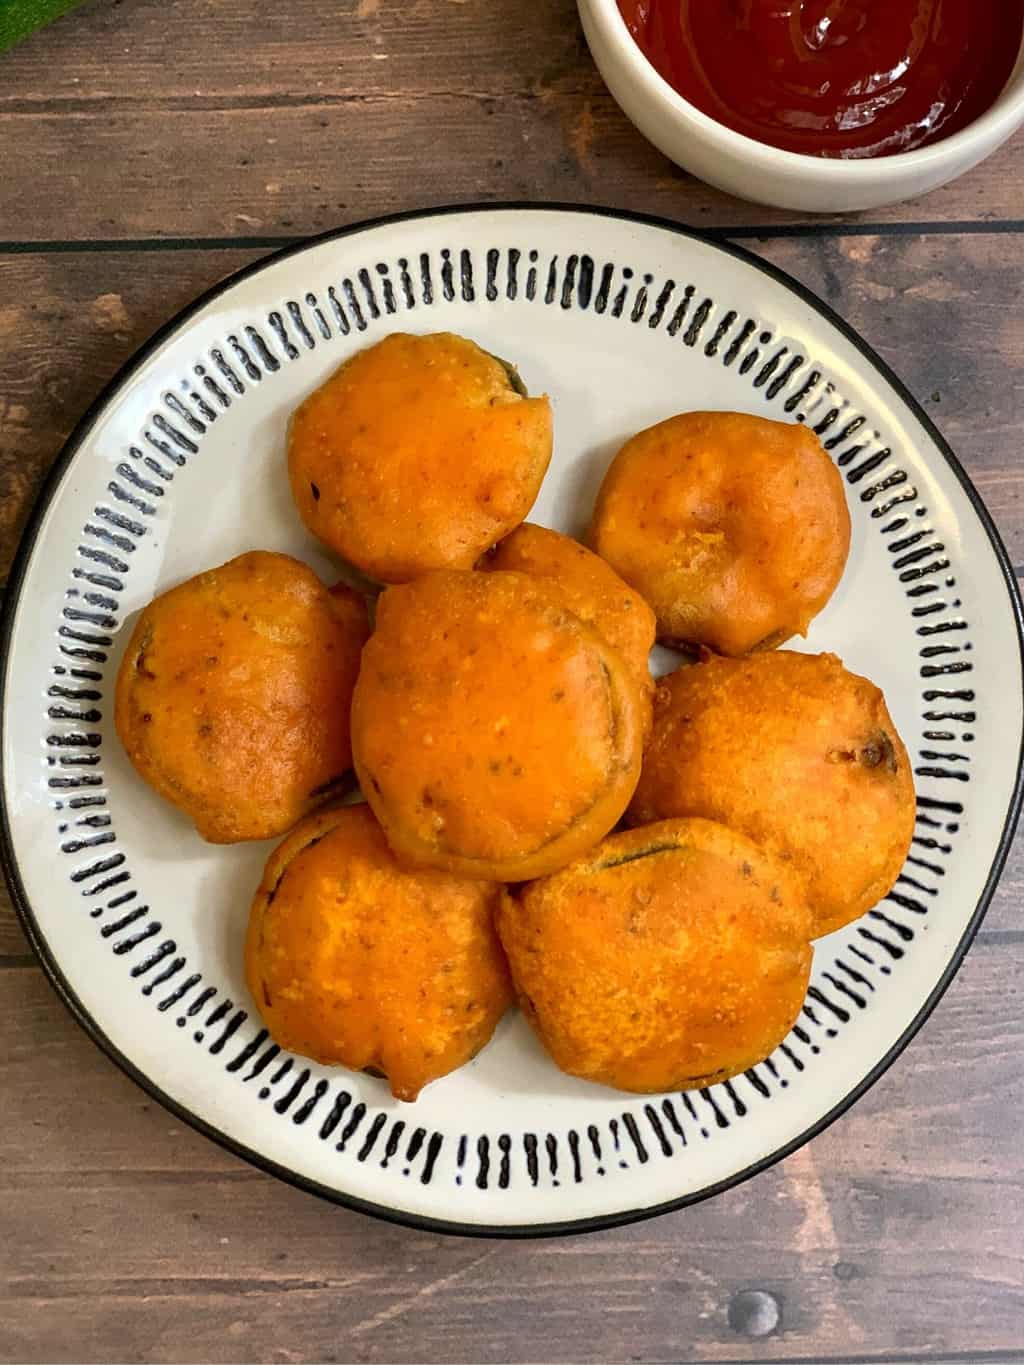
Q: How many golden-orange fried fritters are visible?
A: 8